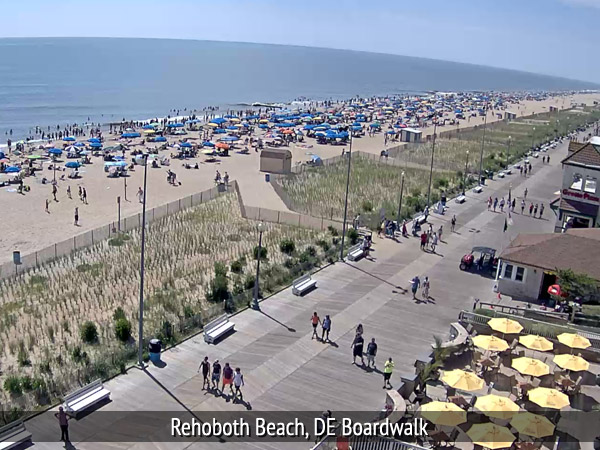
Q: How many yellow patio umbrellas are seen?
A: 12